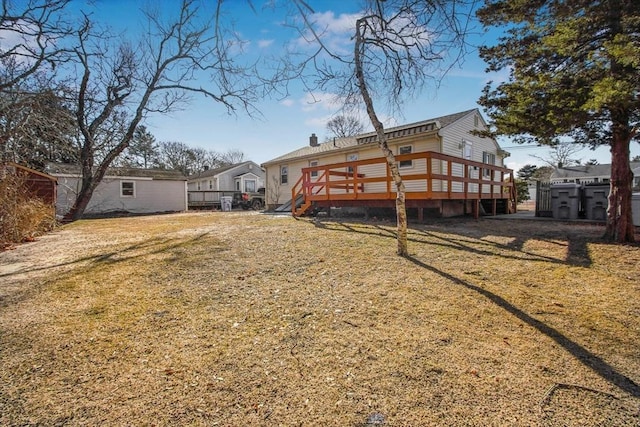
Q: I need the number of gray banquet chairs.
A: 0